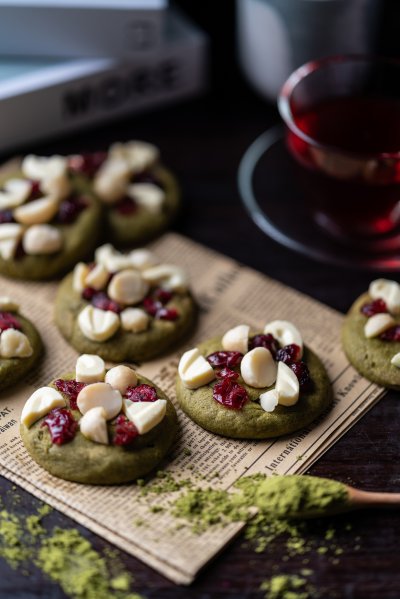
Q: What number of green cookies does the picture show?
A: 7